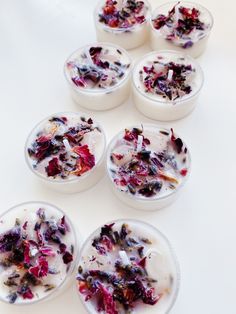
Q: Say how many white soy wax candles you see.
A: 8